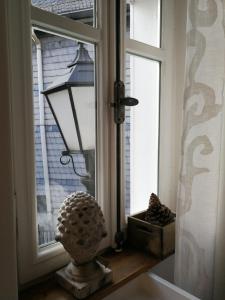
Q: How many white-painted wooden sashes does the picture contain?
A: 2